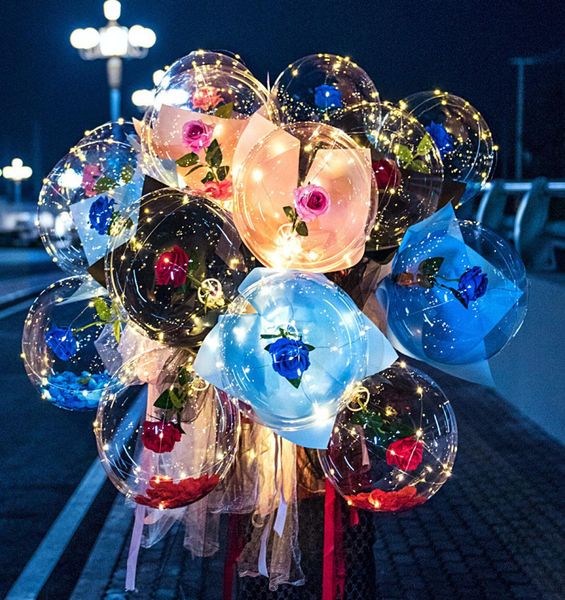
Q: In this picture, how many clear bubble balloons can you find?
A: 12